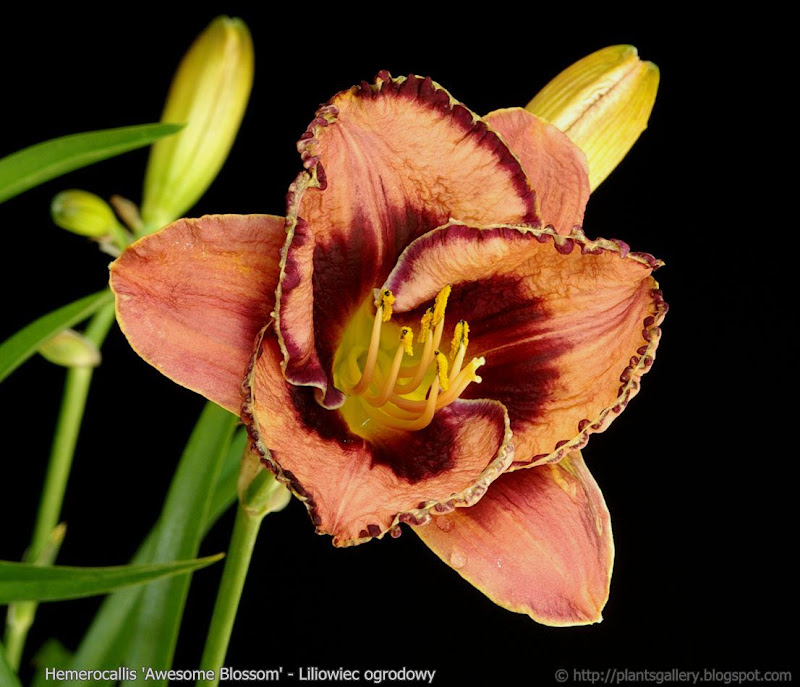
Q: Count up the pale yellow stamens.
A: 6